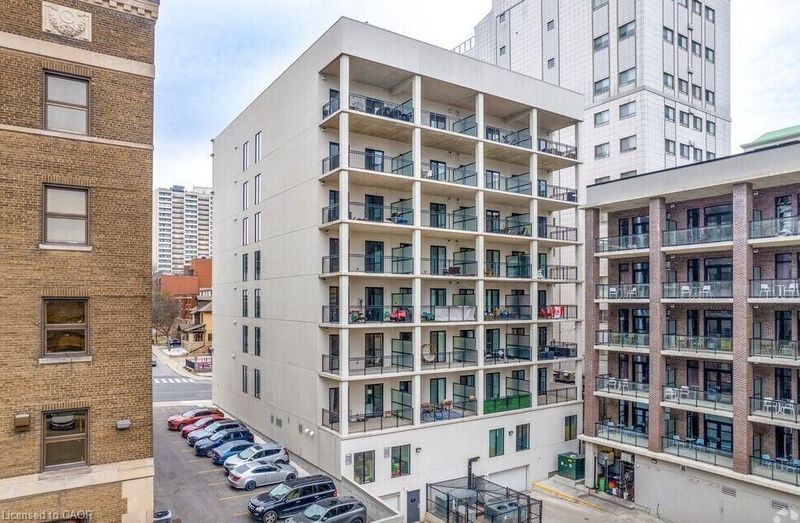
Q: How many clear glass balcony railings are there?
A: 15